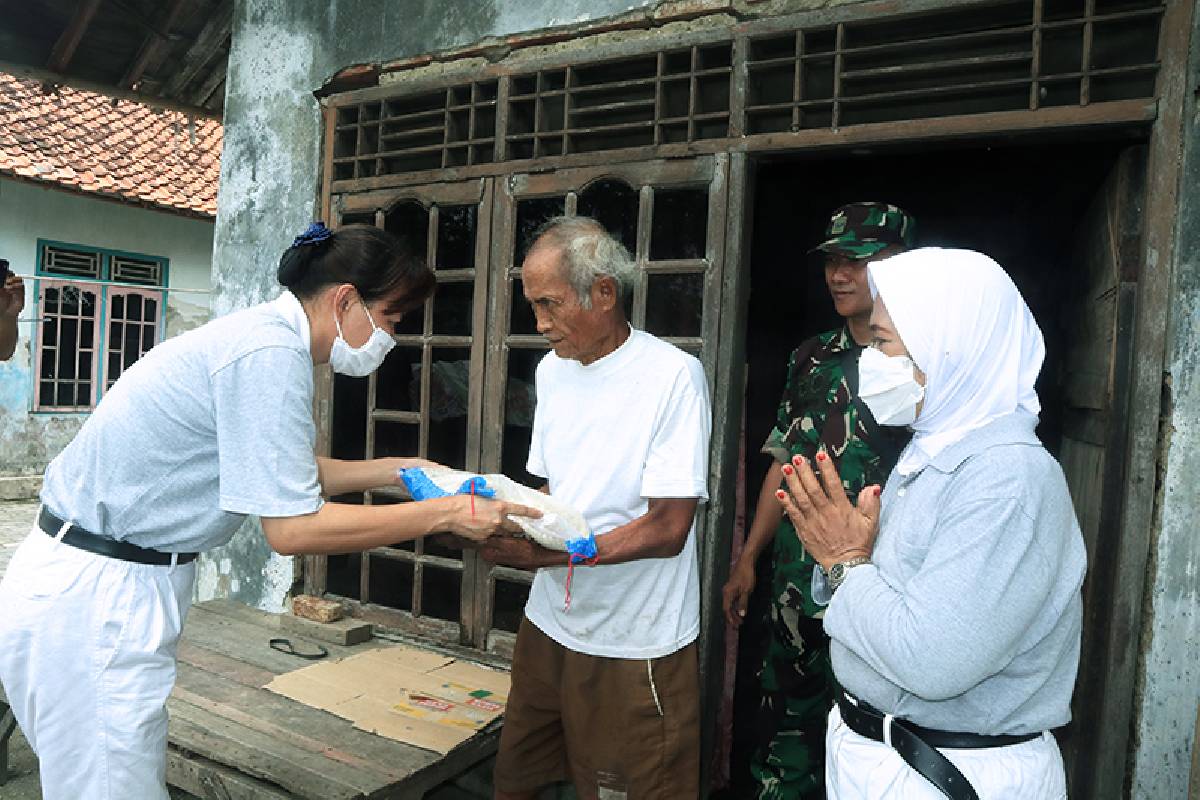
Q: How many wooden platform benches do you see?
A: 1